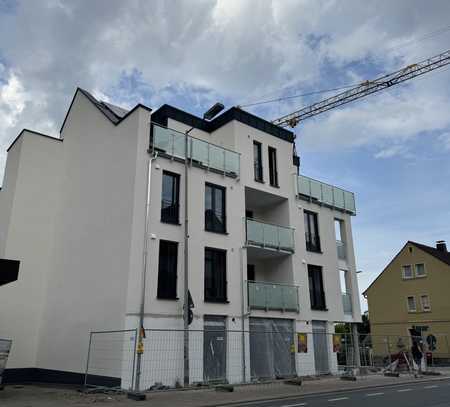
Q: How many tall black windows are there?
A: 8